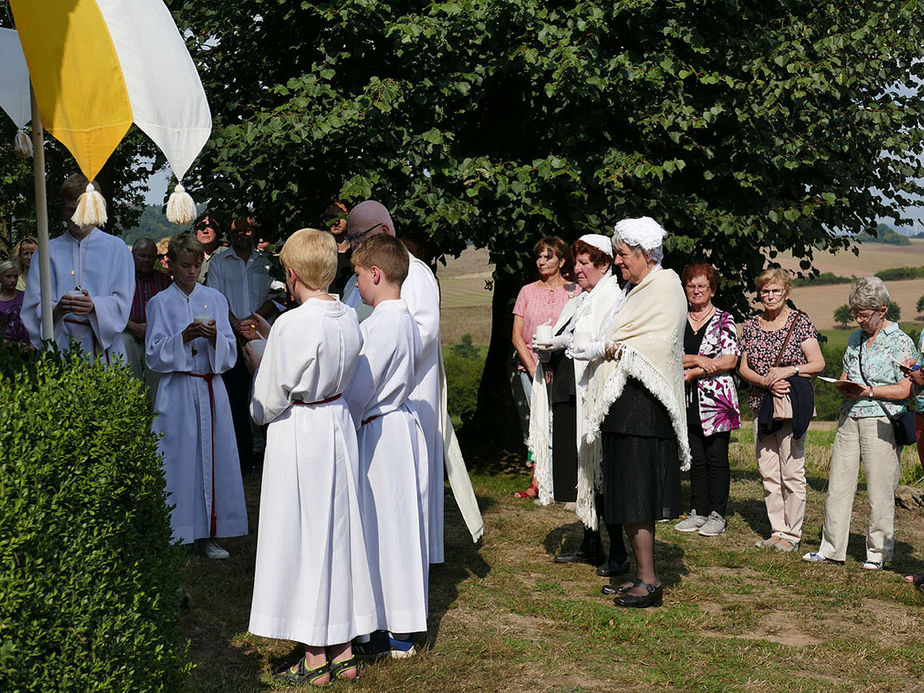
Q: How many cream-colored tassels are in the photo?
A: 3